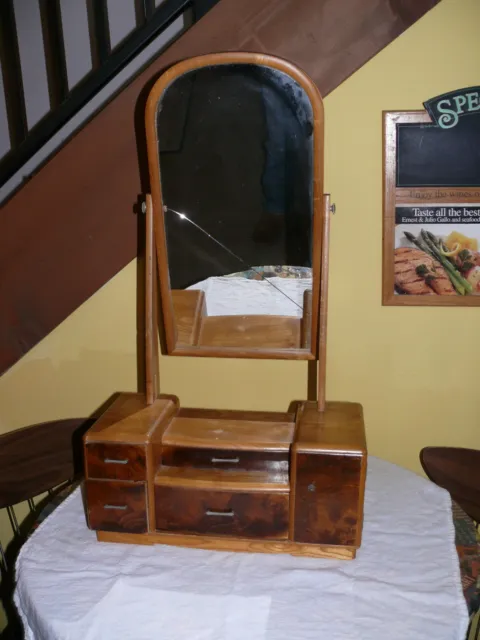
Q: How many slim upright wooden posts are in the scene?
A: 2